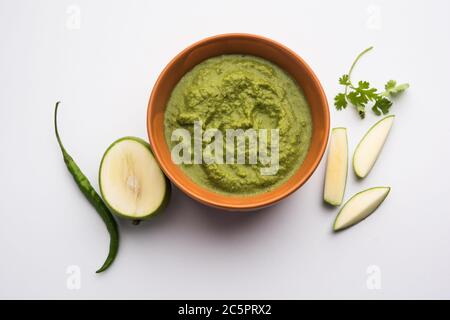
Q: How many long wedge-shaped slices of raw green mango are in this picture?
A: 3